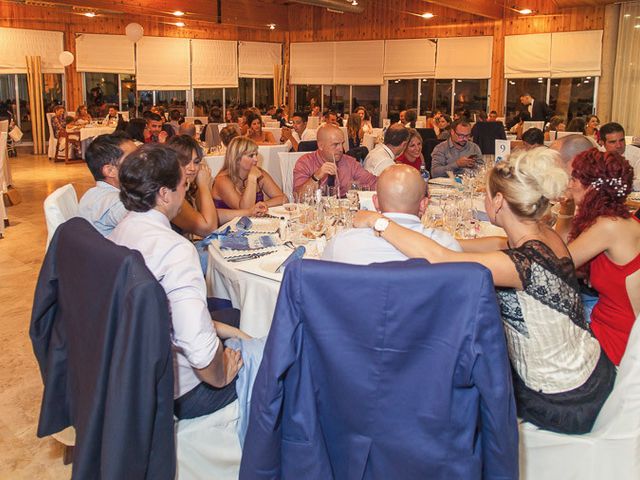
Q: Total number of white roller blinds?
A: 11